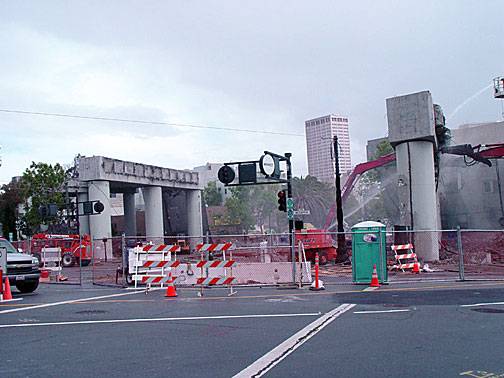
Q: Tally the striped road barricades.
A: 3